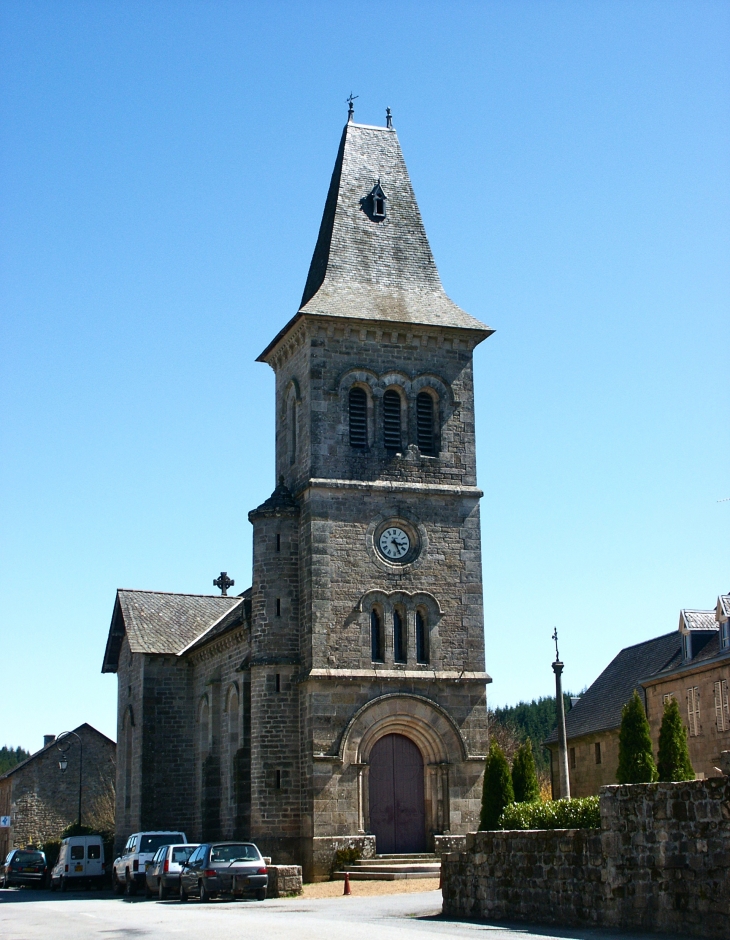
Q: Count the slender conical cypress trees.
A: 4